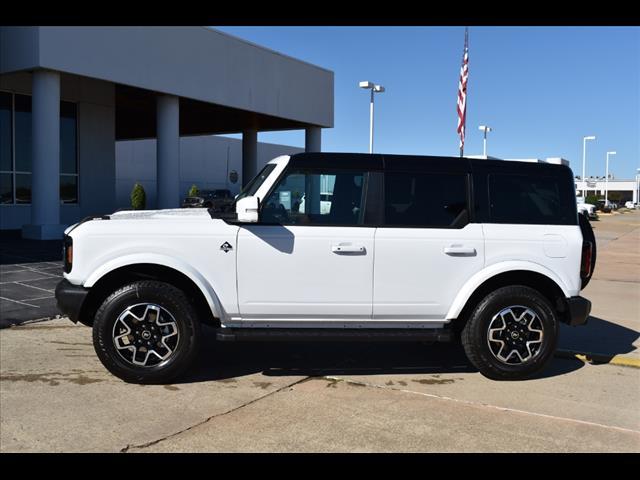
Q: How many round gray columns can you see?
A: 4